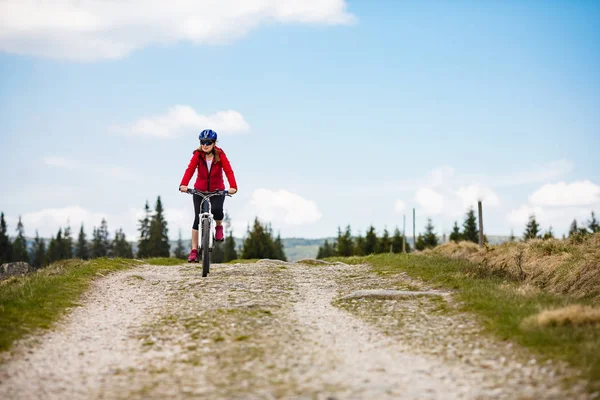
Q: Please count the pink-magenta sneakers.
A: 2